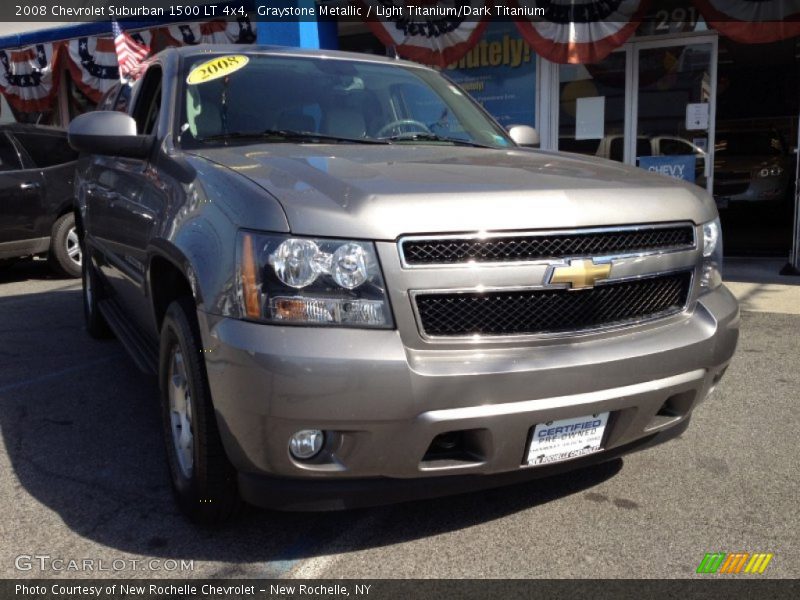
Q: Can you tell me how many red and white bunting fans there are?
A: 6